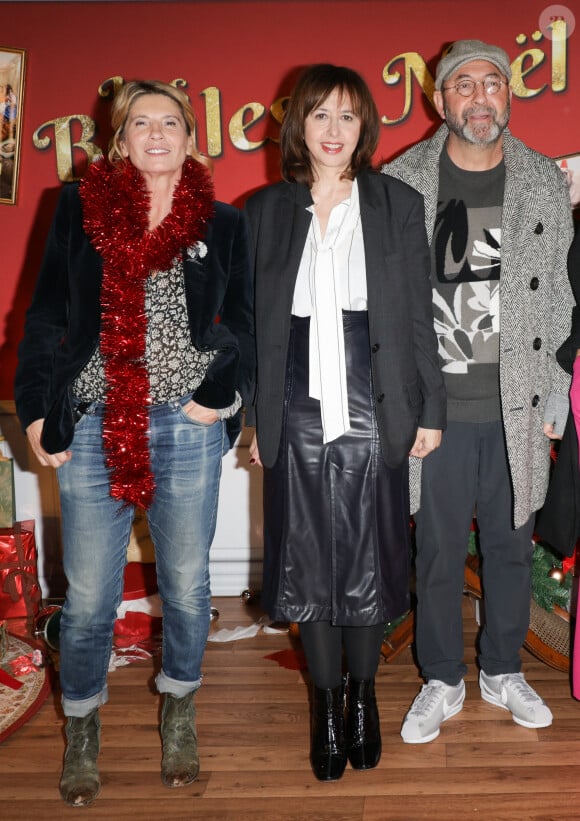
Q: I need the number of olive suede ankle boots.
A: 2